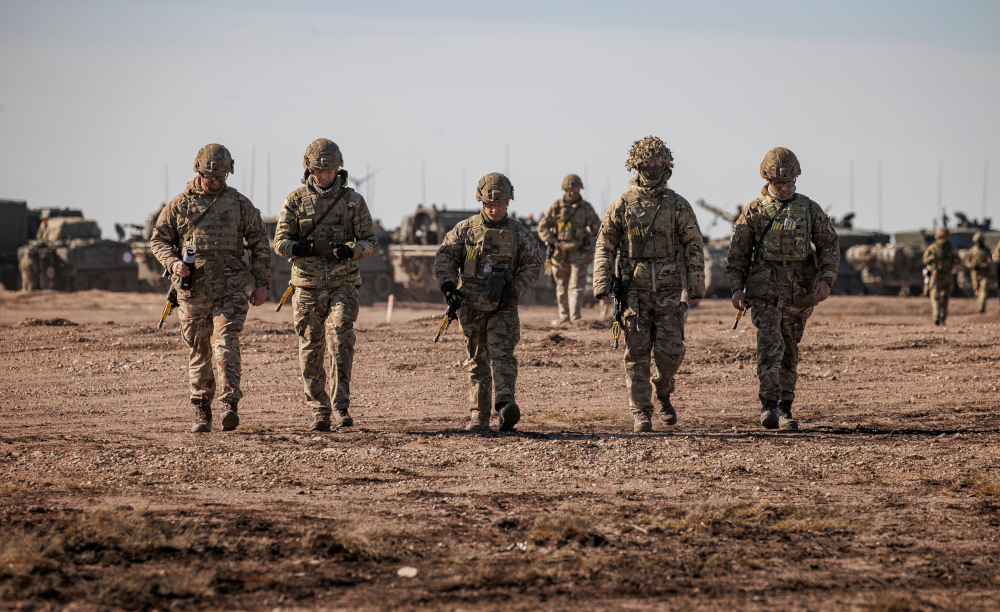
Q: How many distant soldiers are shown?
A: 3